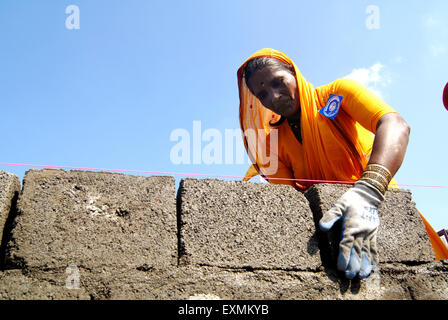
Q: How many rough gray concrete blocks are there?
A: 4